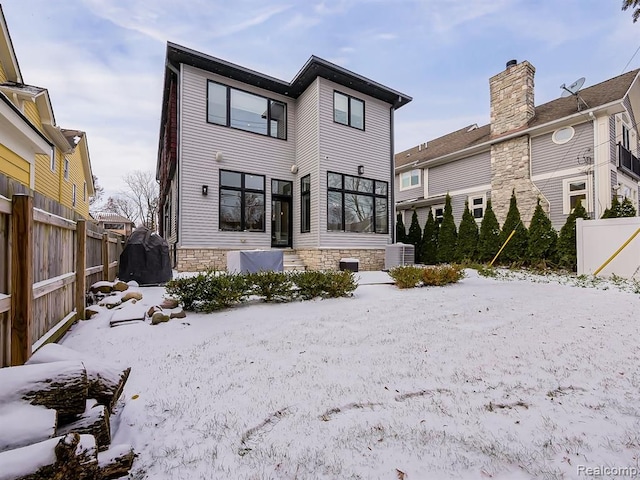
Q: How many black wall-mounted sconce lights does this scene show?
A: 2